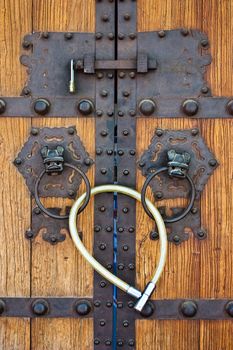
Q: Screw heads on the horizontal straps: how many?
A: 12